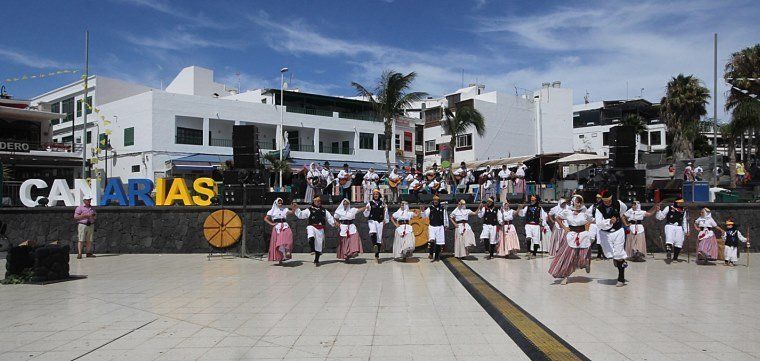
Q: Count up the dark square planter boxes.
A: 1